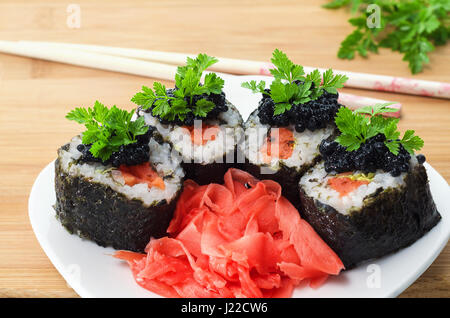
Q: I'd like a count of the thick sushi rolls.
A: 4